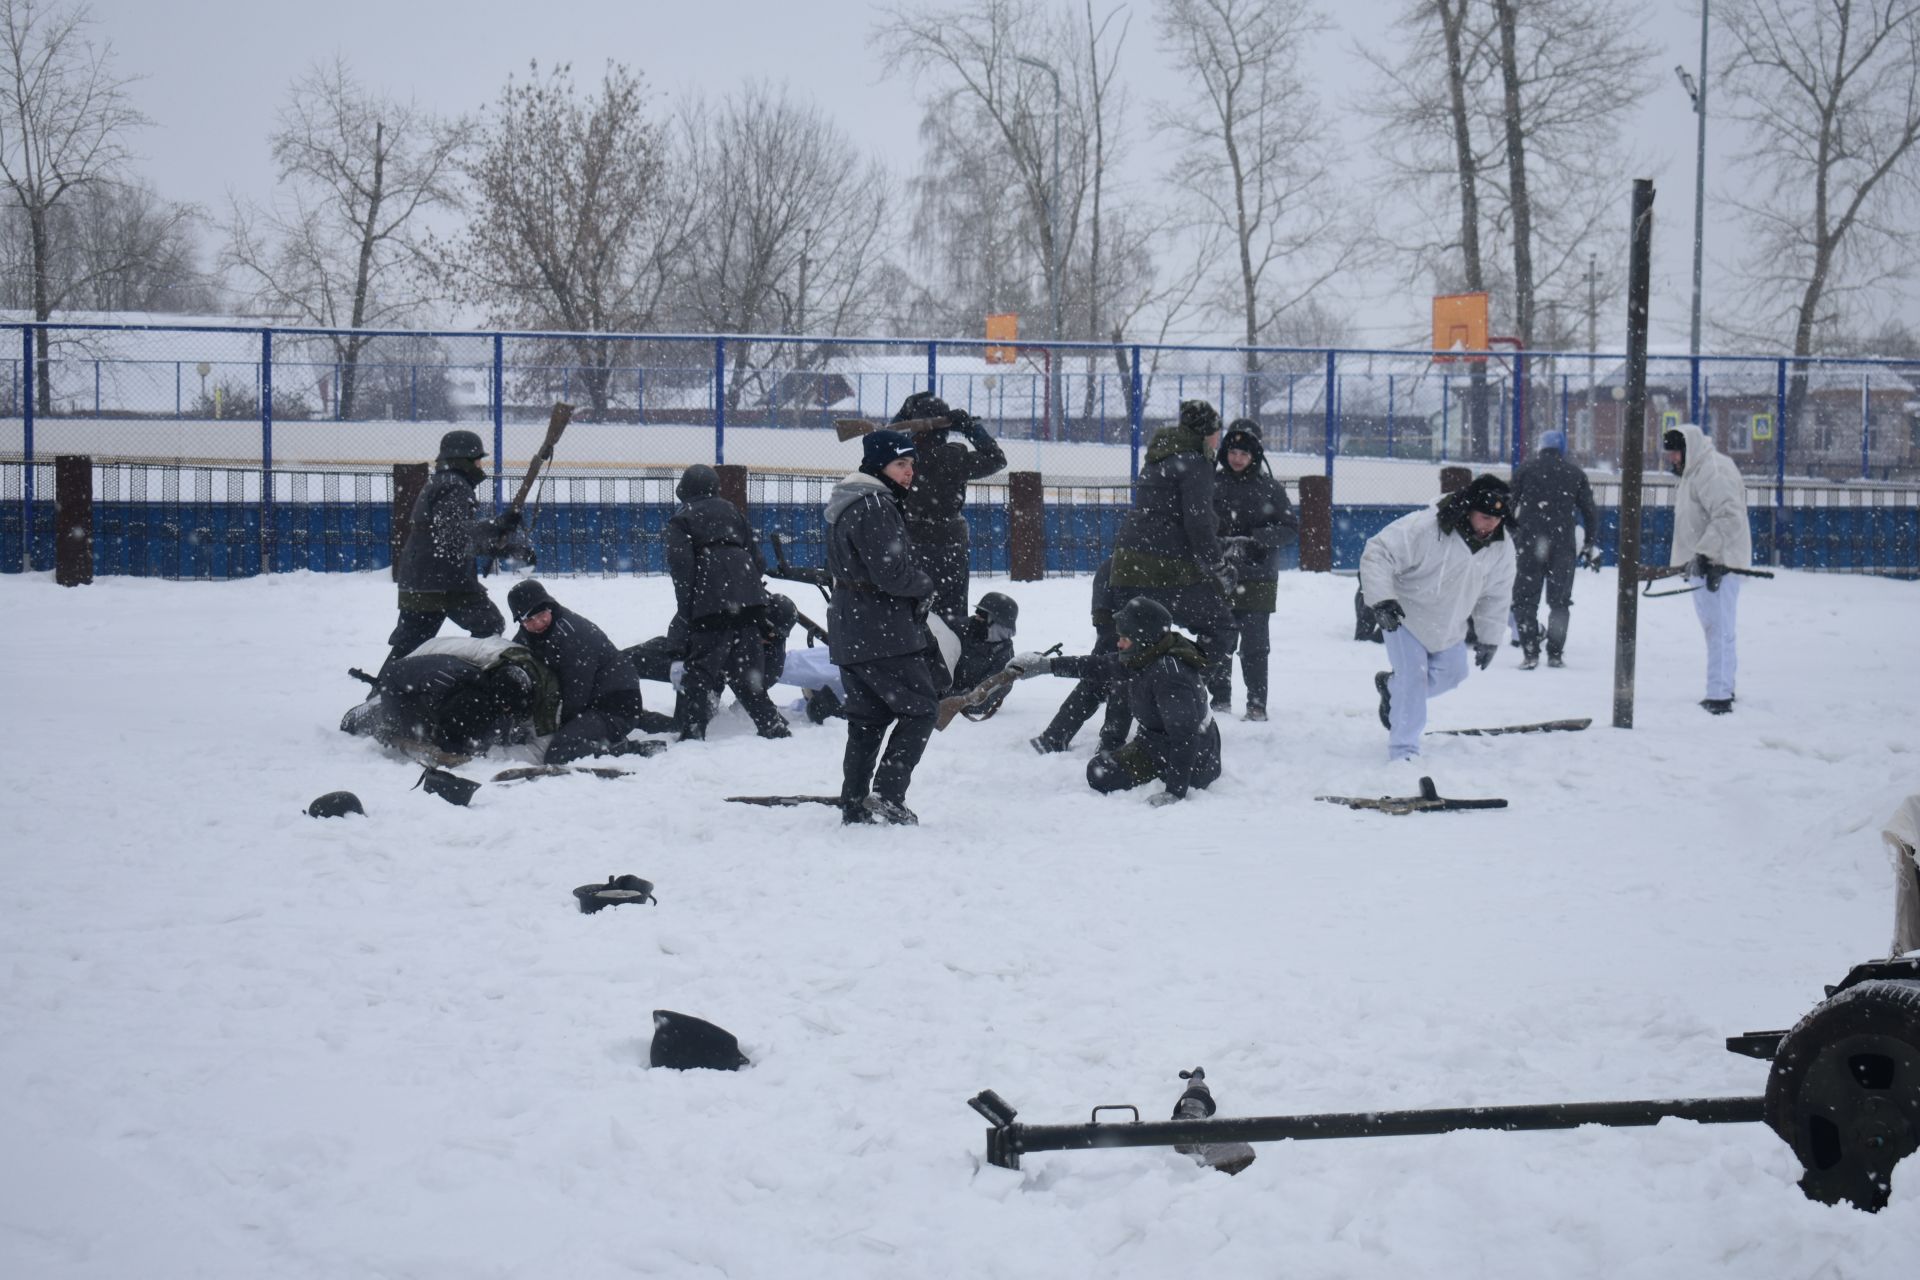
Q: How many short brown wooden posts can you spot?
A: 6